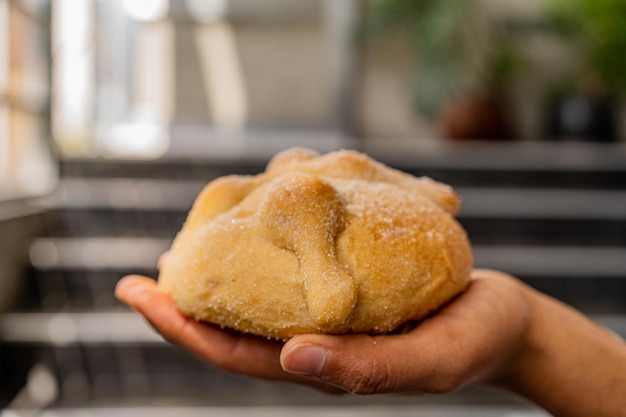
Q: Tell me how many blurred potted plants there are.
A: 2